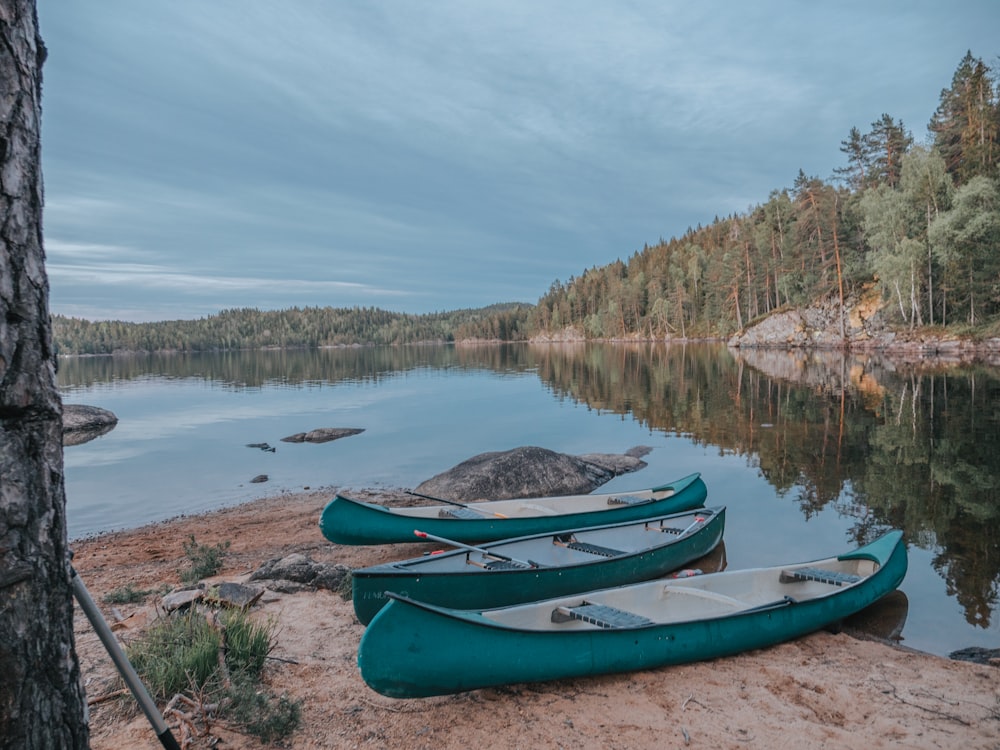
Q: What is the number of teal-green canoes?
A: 3